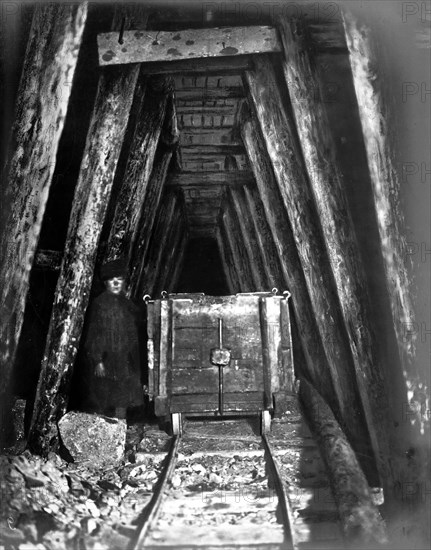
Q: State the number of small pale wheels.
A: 2